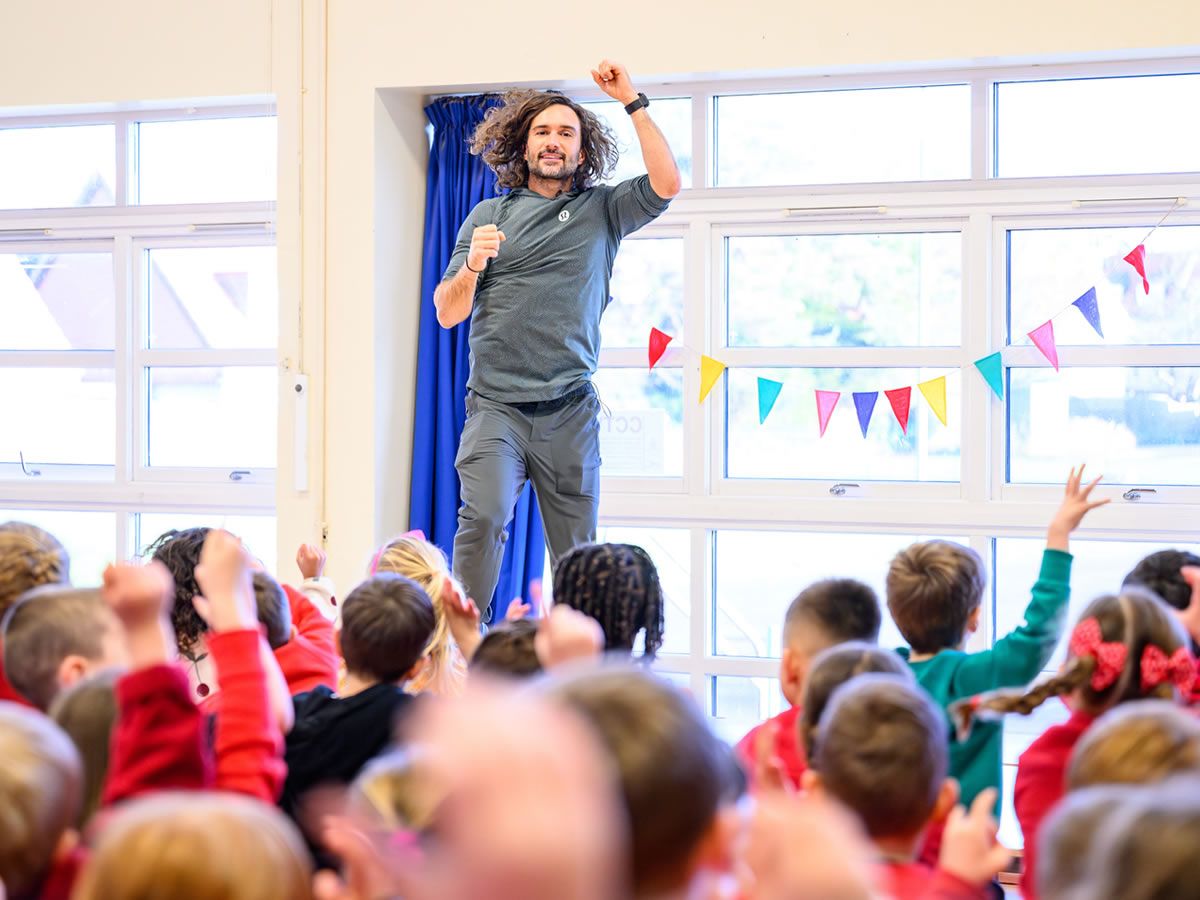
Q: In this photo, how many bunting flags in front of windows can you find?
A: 11